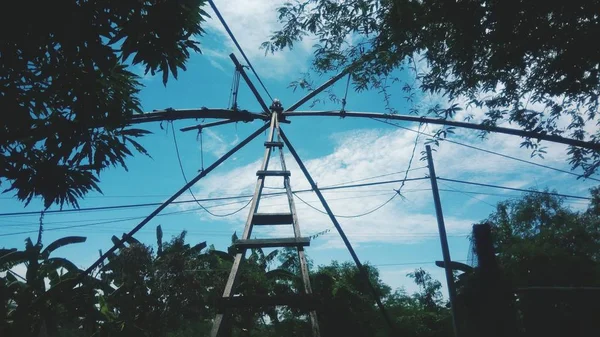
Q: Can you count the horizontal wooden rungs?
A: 5